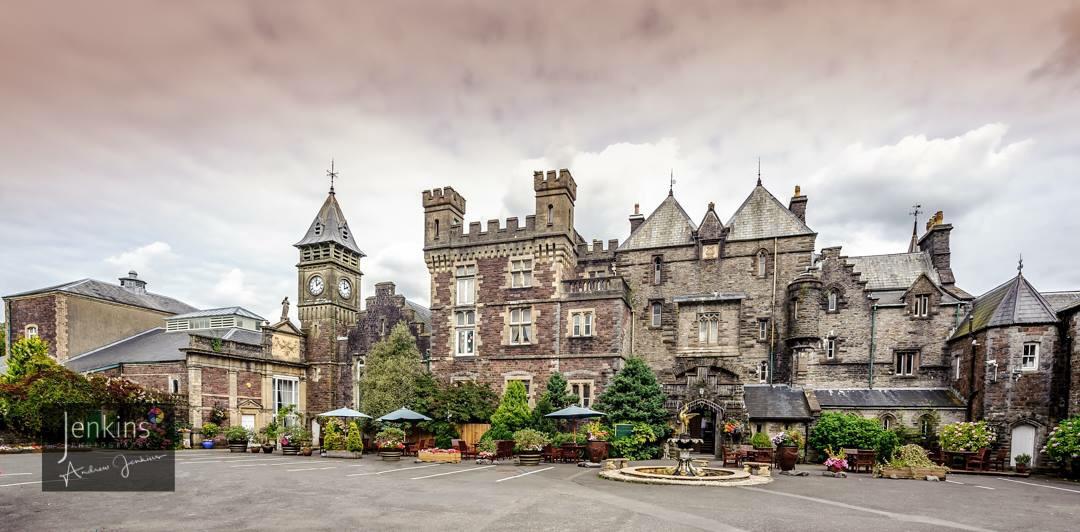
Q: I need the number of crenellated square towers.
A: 2